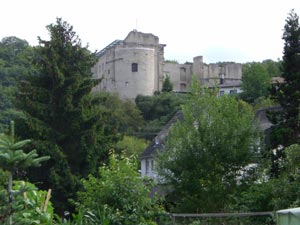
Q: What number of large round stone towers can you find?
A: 1